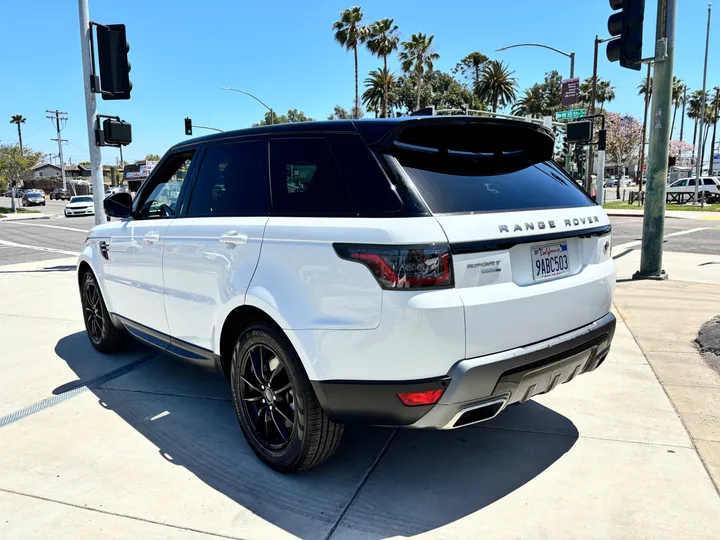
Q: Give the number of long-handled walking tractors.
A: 0